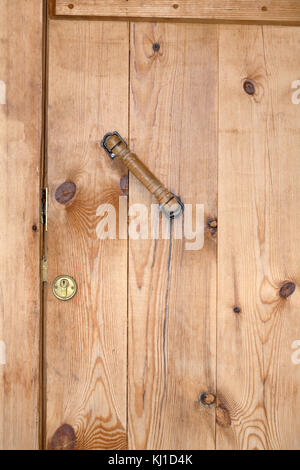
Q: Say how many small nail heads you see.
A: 3